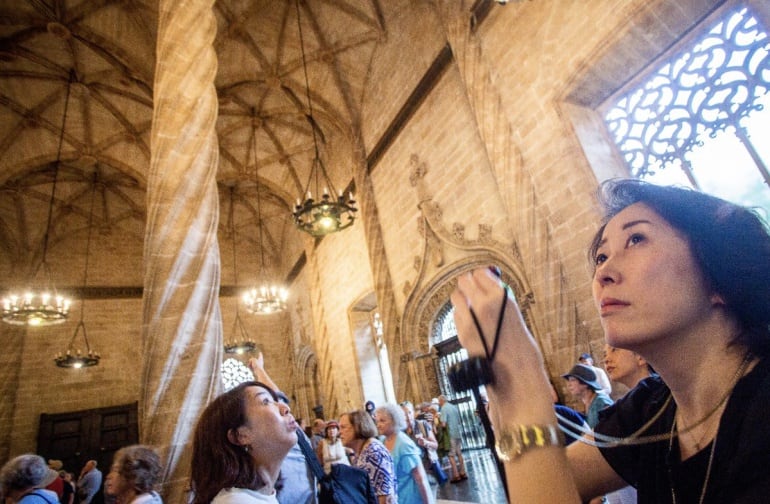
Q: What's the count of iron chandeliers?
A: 5